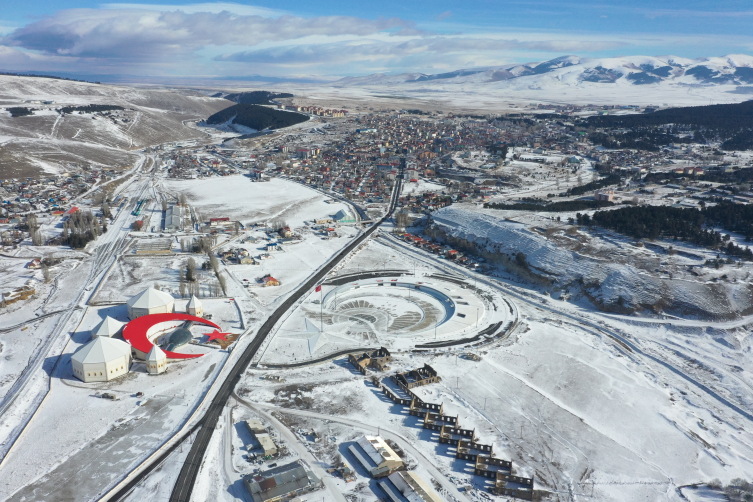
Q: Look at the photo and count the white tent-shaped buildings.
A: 5